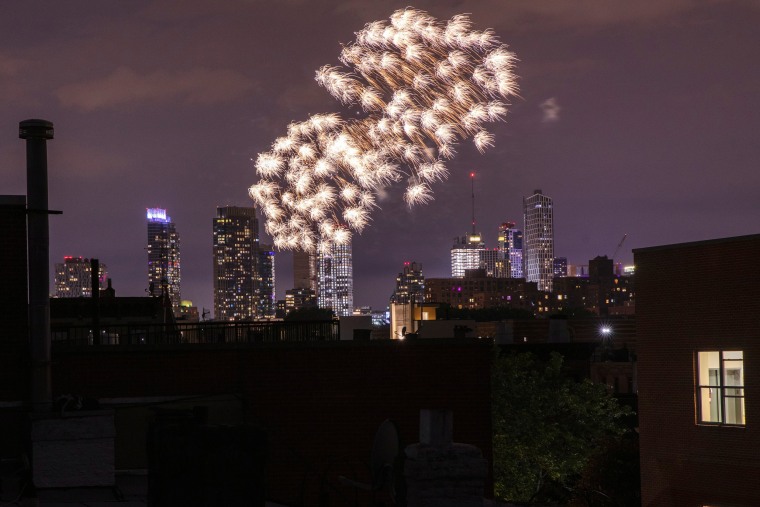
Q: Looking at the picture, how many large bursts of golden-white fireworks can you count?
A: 2